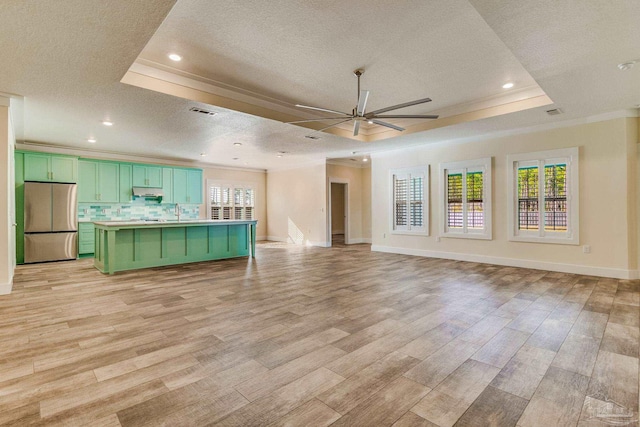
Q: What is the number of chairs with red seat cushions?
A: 0